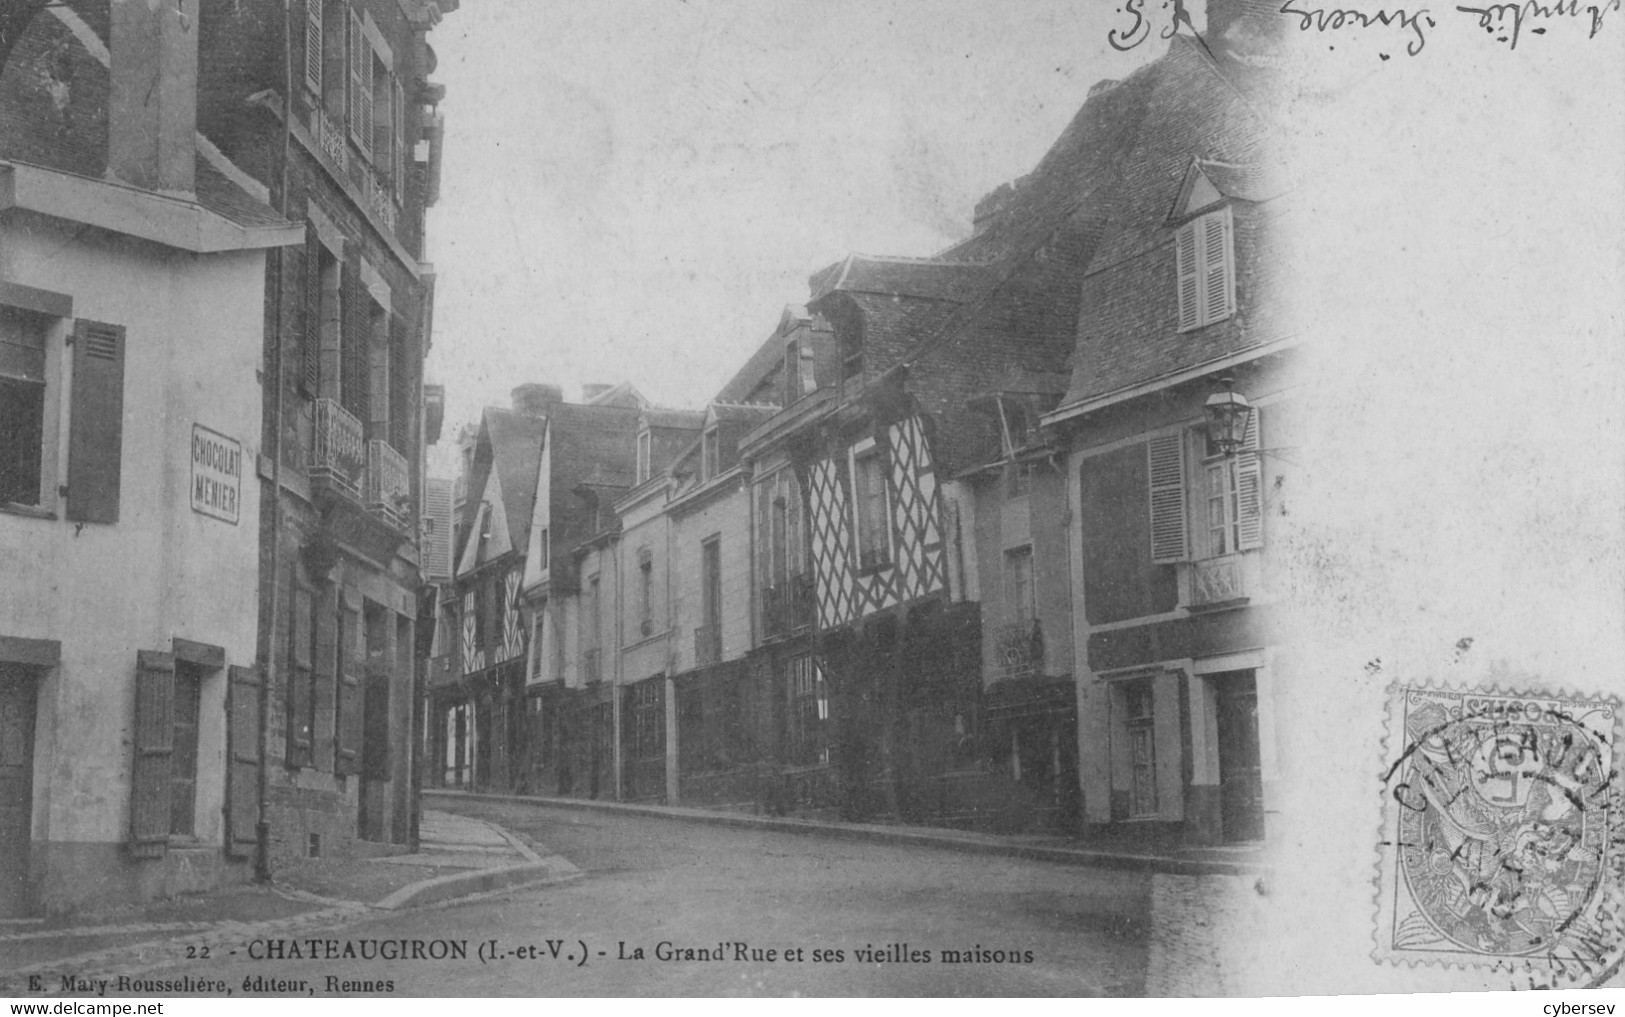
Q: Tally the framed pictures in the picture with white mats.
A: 0